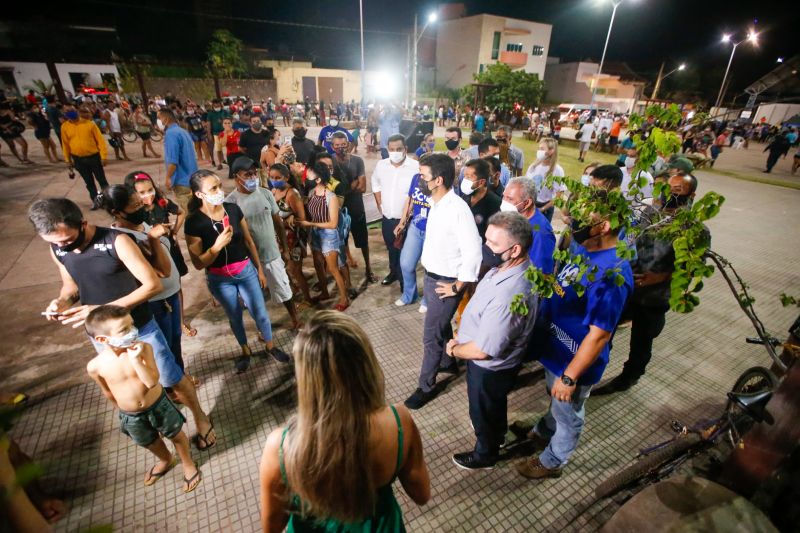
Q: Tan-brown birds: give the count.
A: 0